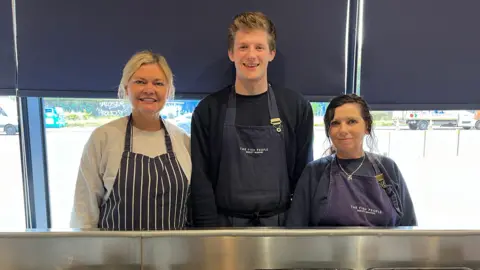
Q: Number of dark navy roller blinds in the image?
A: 3